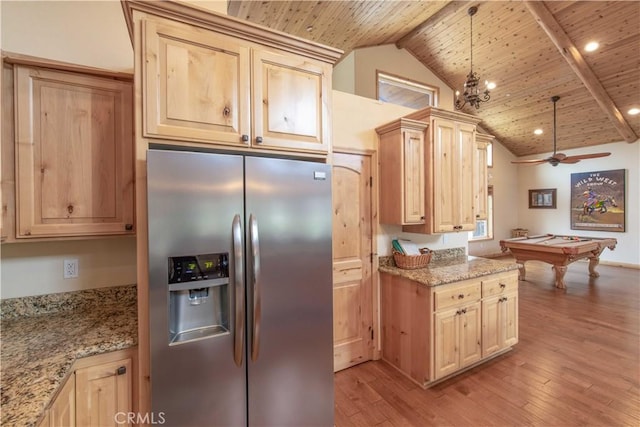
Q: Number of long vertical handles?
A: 2